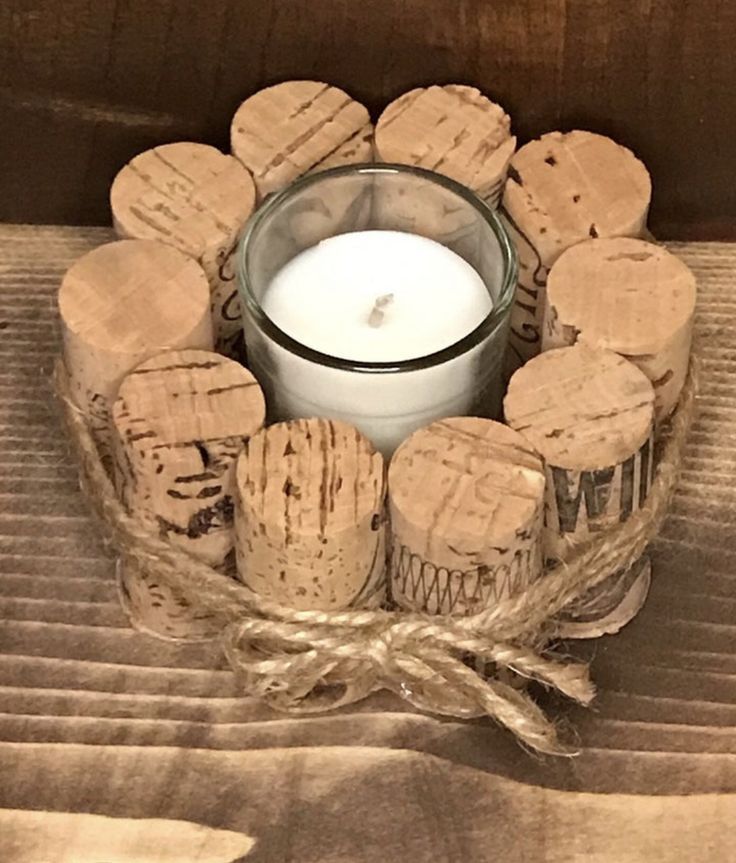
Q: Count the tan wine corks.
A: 10